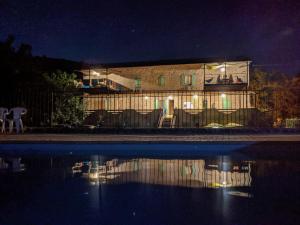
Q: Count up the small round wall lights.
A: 4